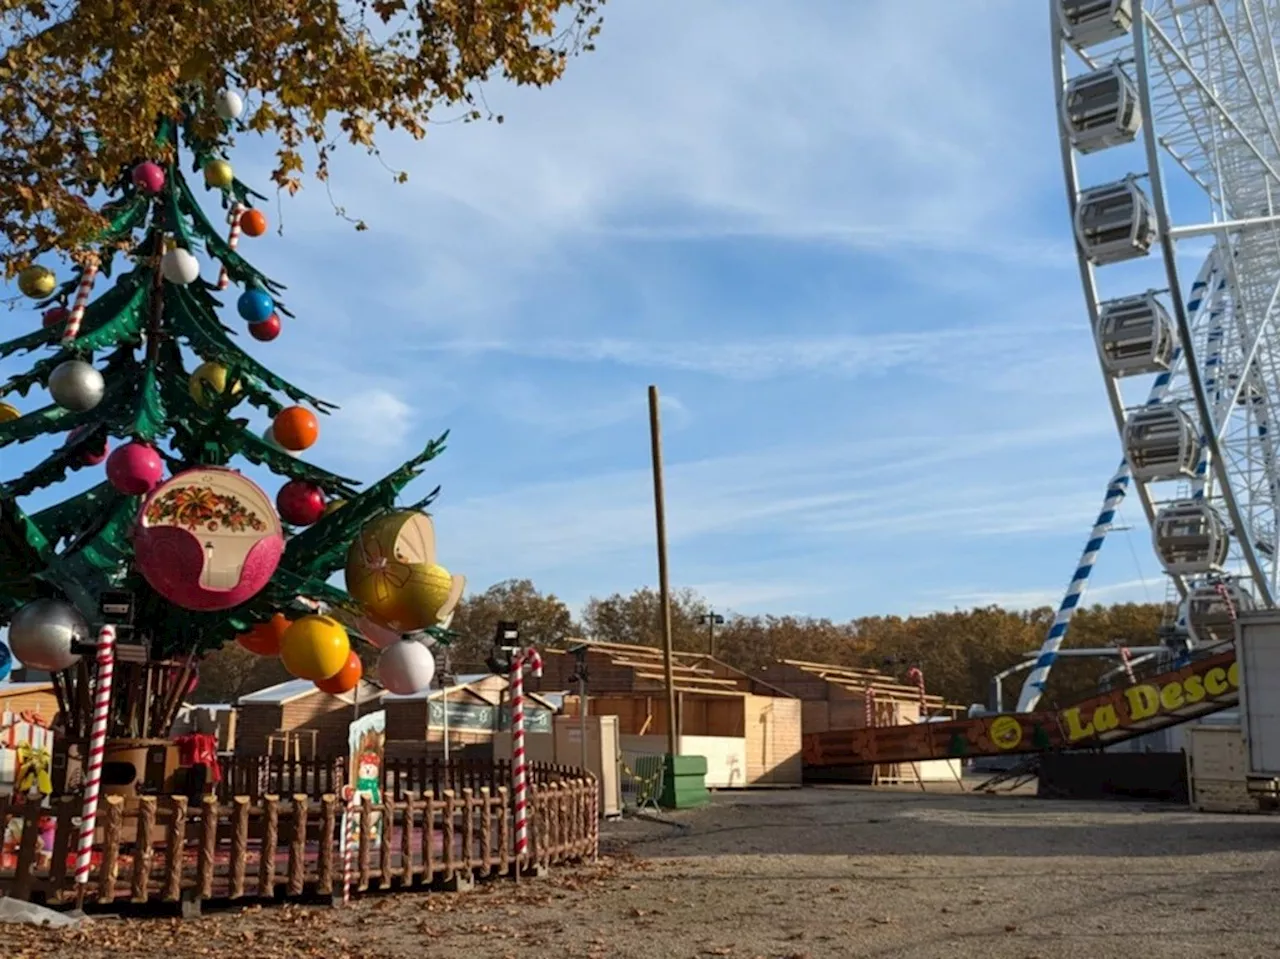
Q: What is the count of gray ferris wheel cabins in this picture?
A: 7